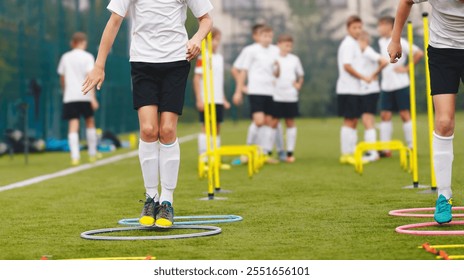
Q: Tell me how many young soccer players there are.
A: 10